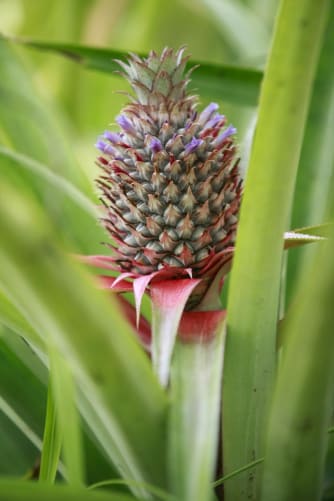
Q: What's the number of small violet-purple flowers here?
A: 8